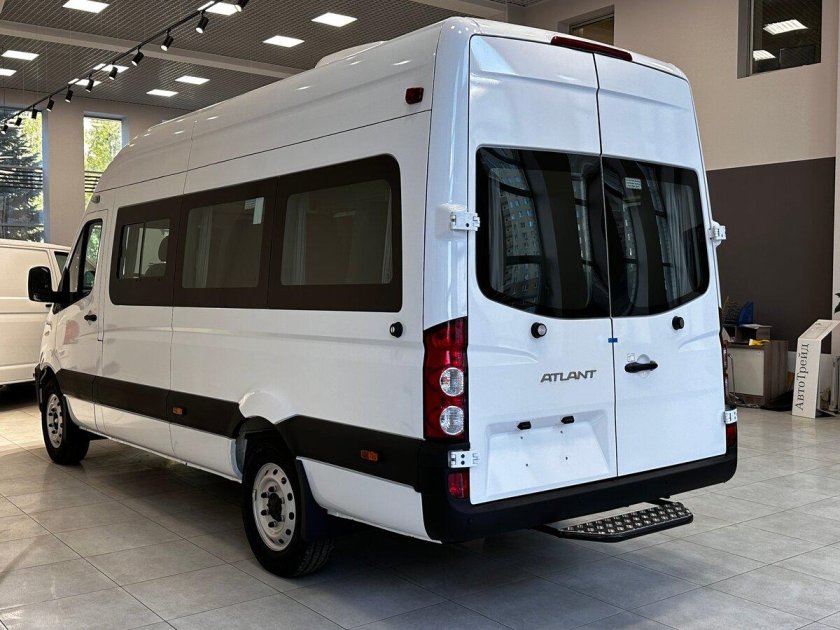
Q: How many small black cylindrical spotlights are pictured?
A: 11